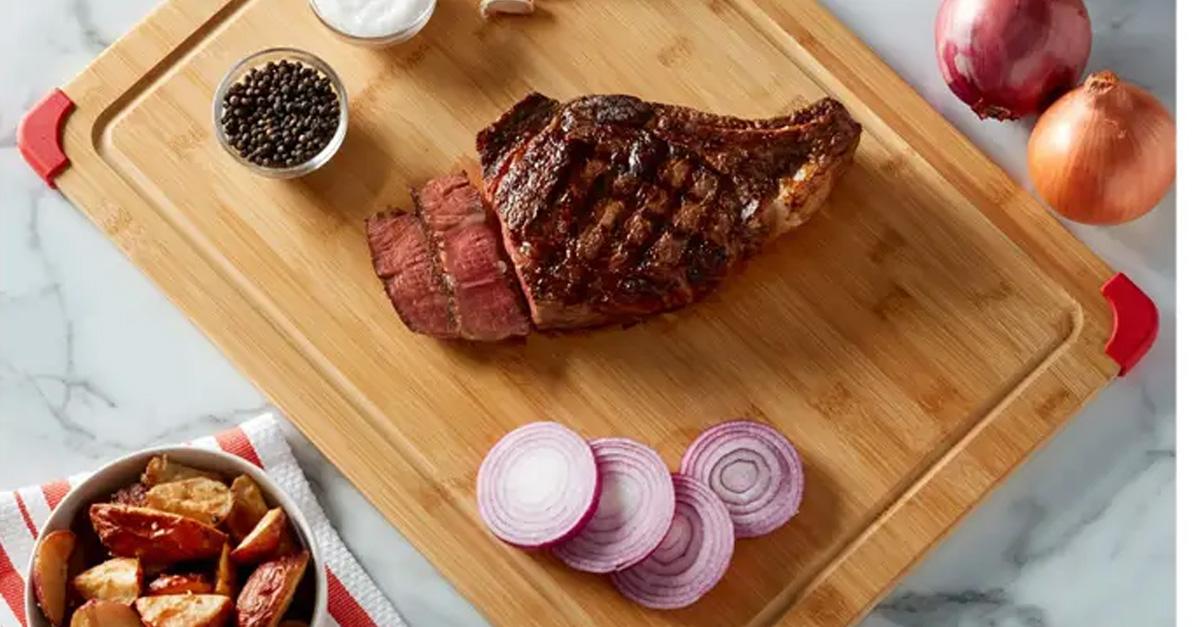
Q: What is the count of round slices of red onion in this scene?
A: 4